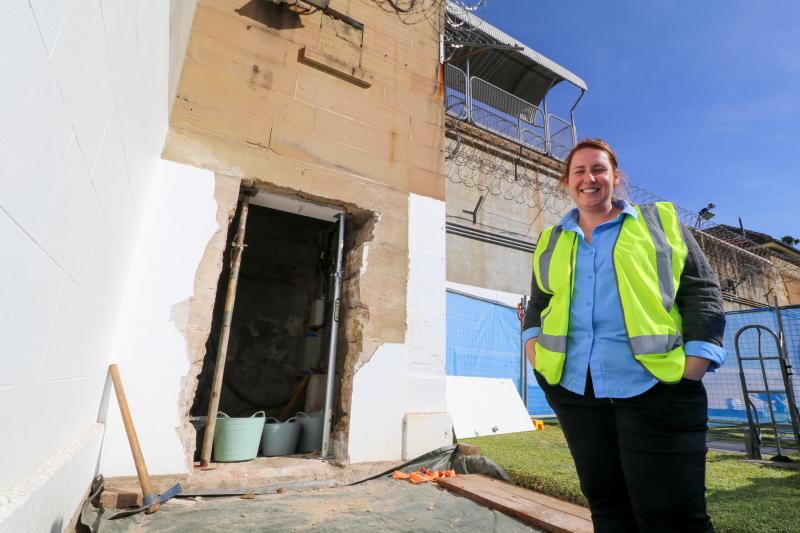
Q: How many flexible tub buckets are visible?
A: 3